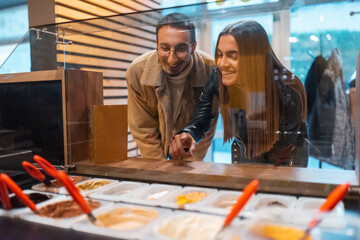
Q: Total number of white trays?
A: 13